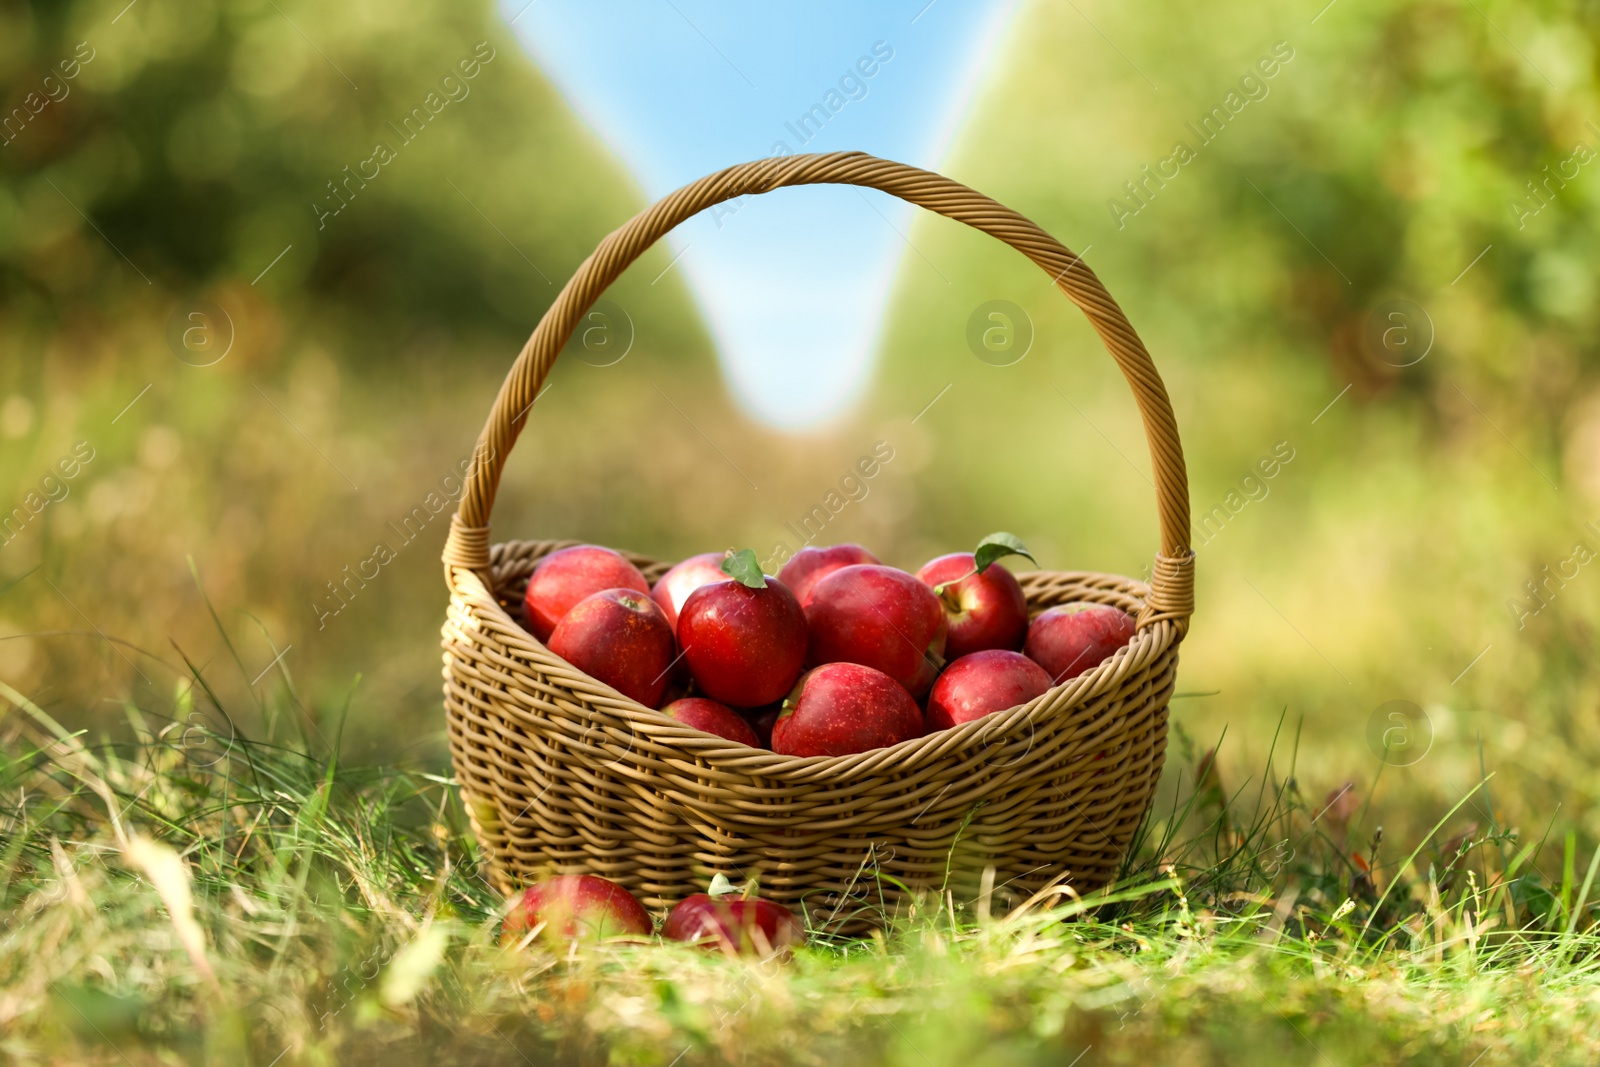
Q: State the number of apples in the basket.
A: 11